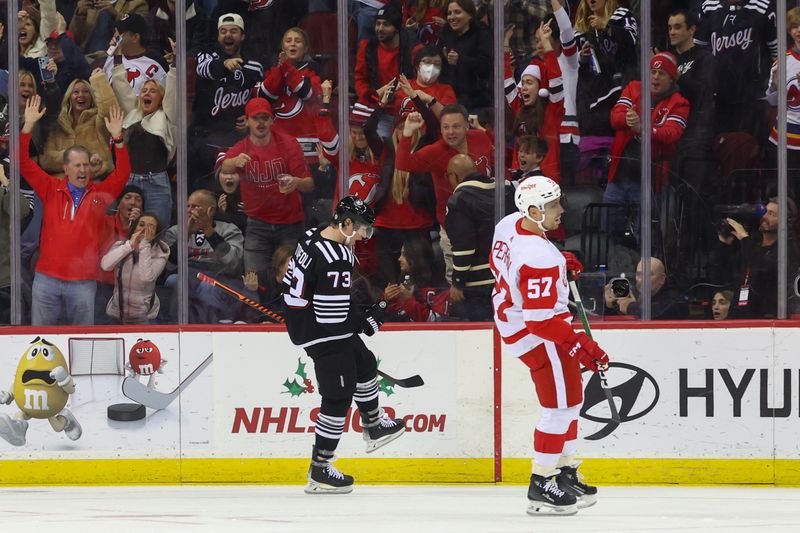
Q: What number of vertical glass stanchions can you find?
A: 6